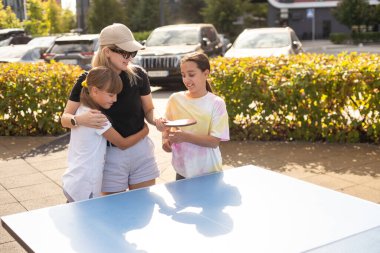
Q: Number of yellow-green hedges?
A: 2